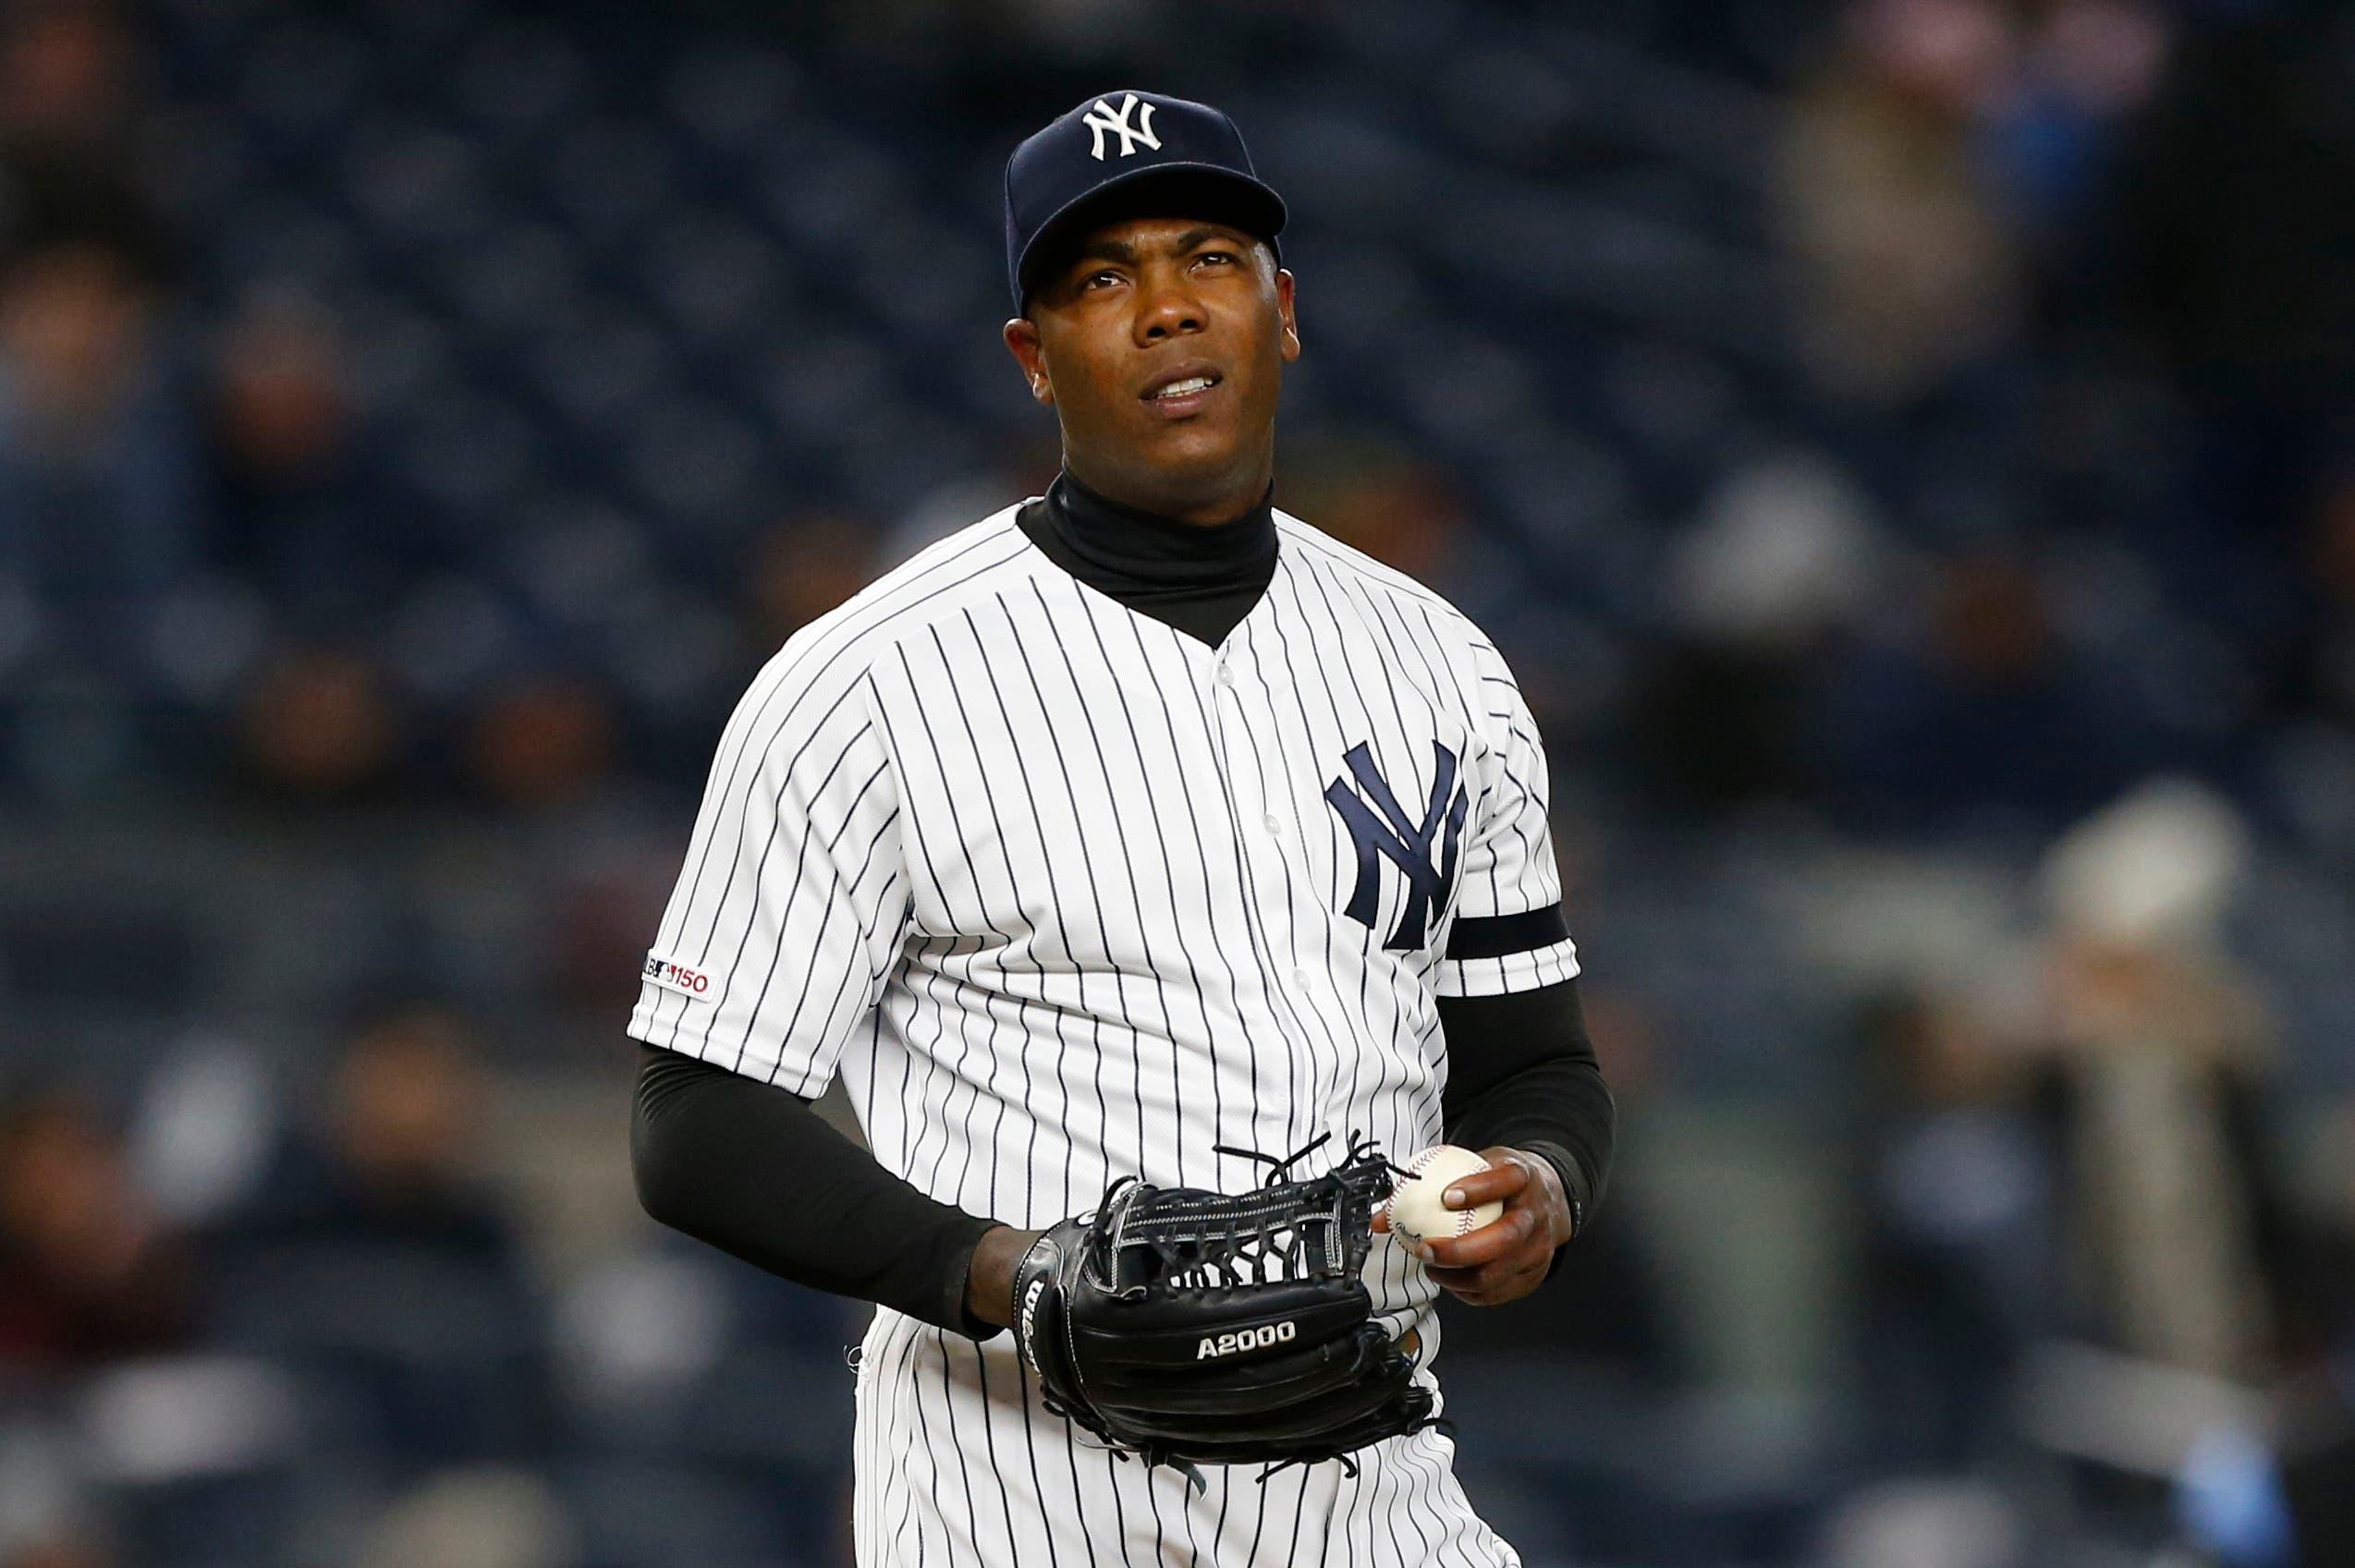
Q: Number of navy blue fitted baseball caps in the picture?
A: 1